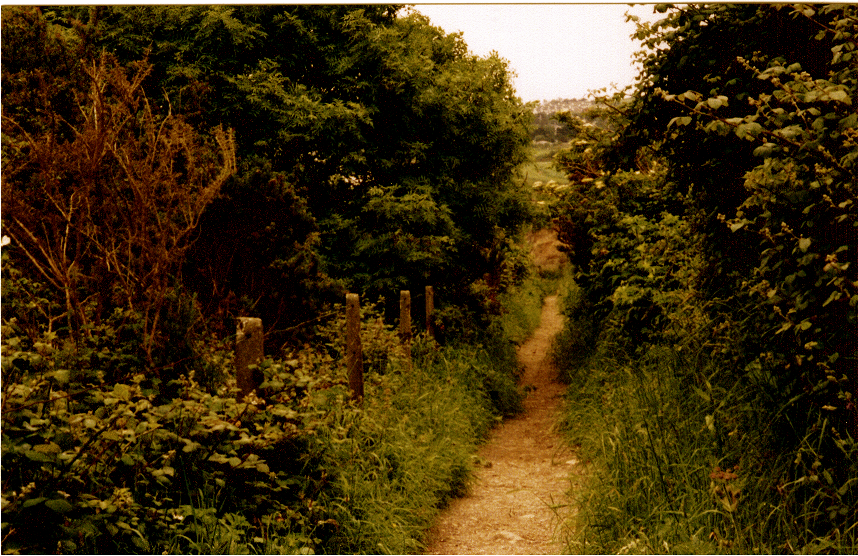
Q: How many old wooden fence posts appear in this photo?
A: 4